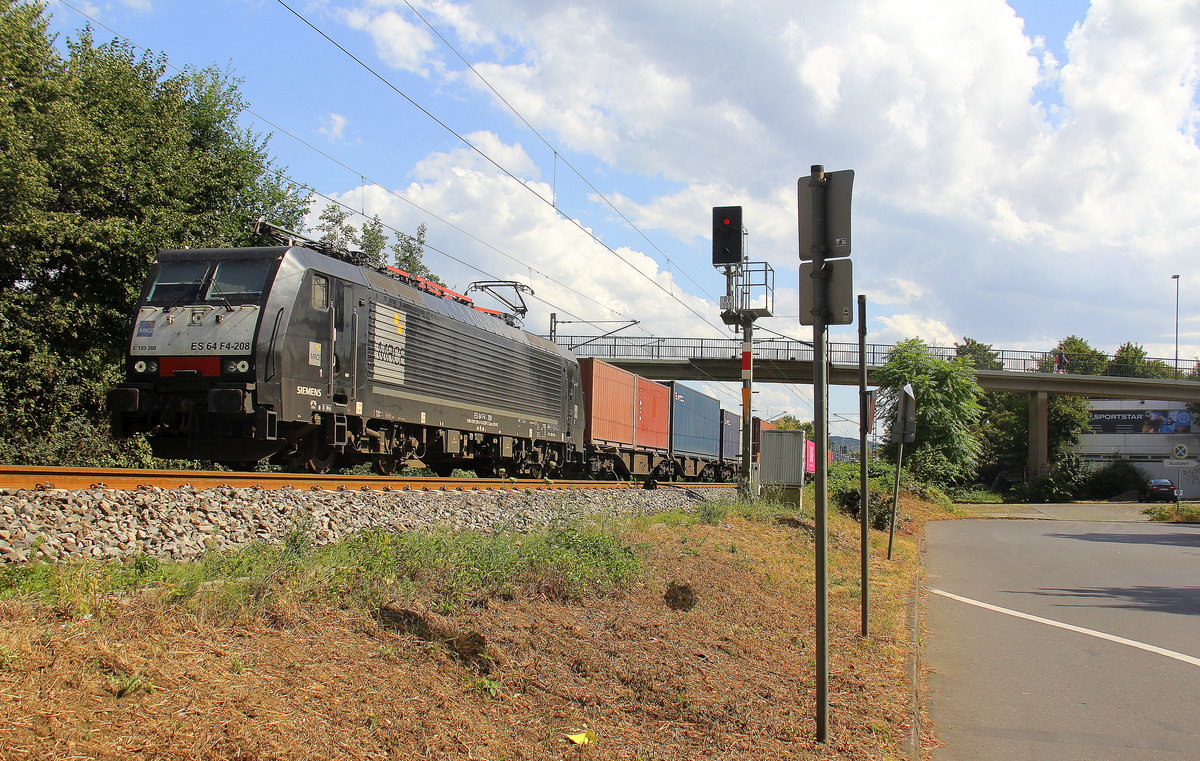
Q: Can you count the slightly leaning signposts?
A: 1